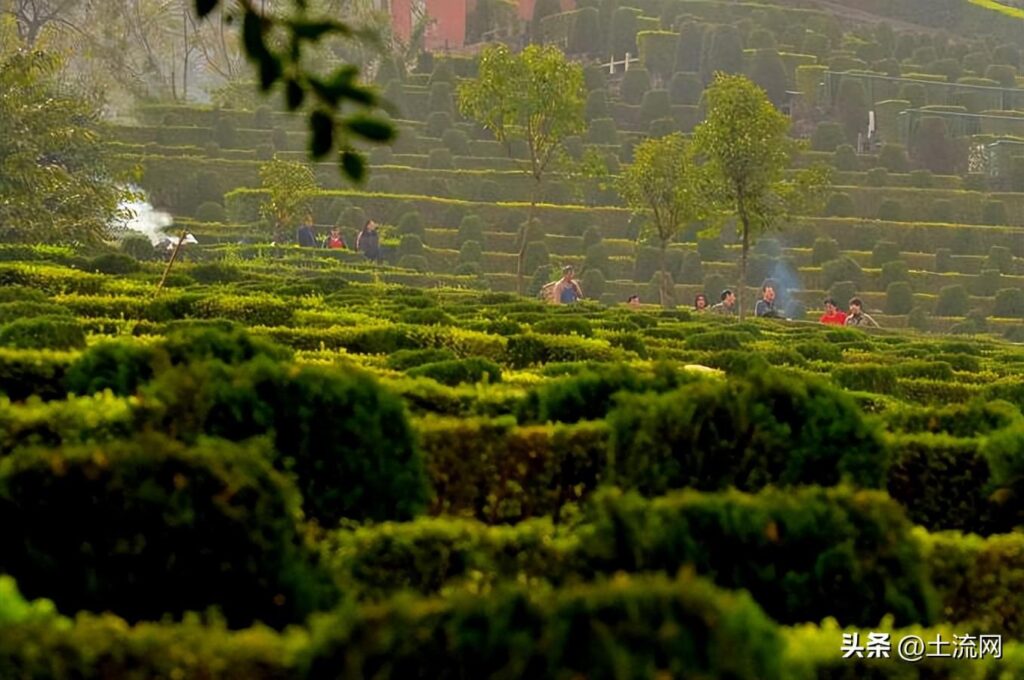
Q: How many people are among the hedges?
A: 10